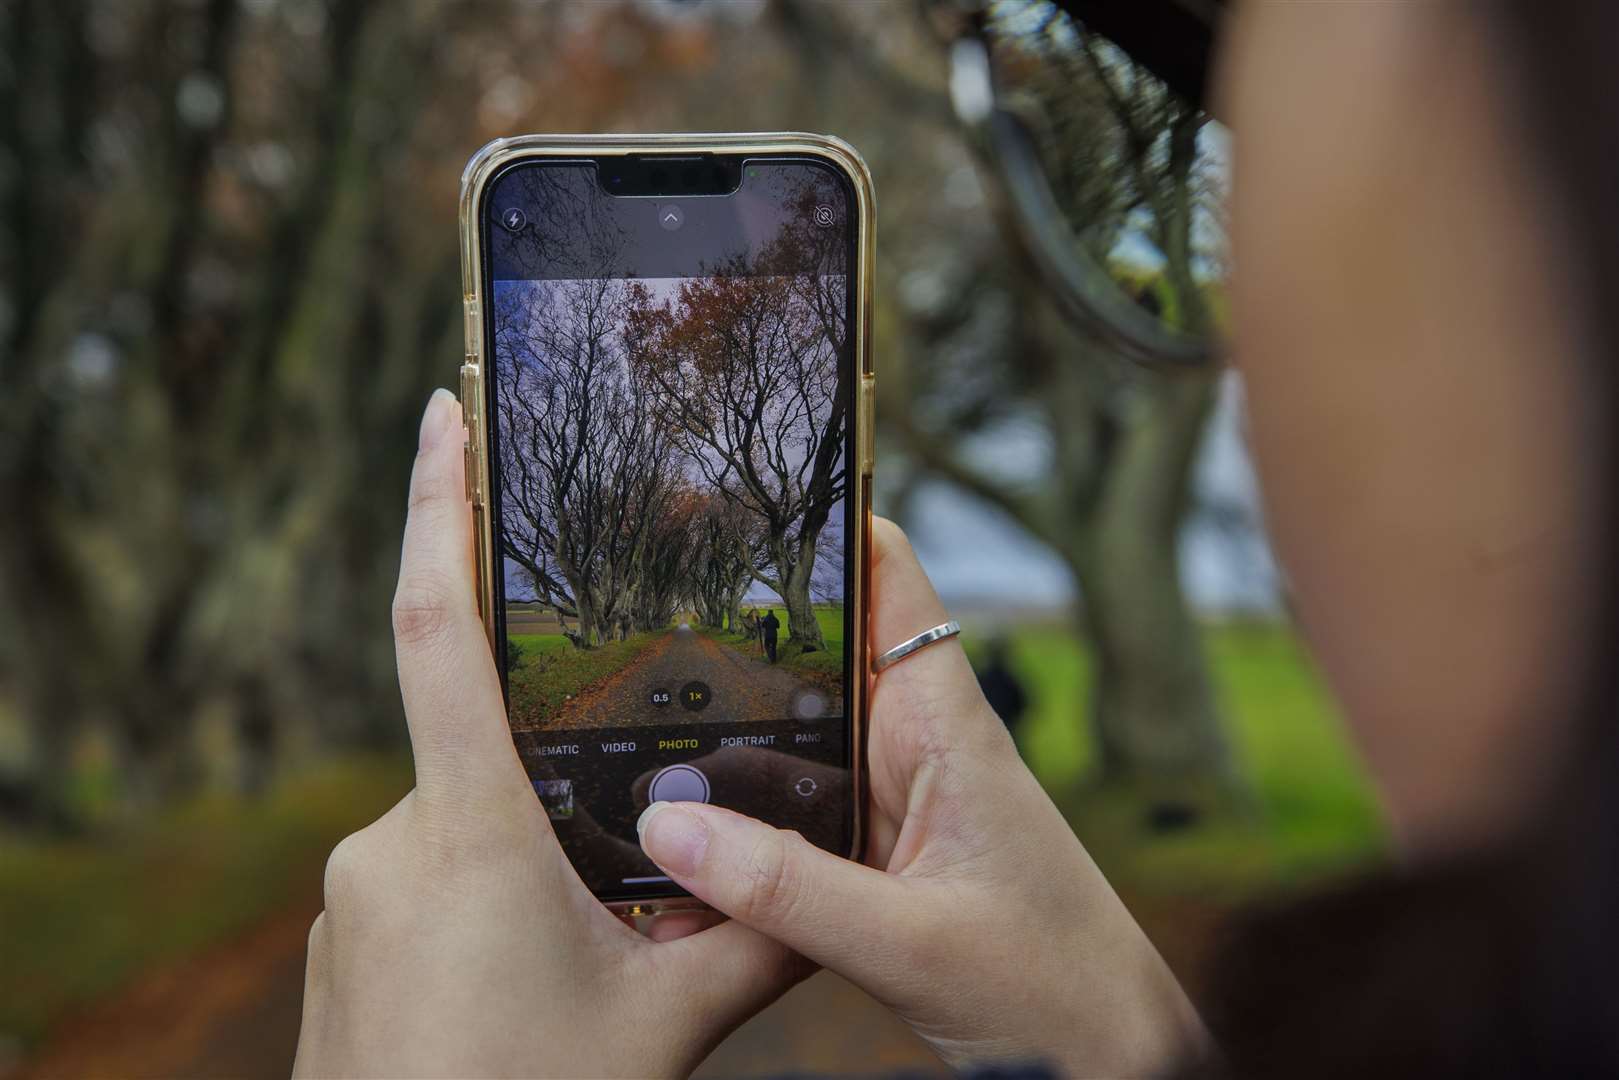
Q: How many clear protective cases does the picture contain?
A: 1